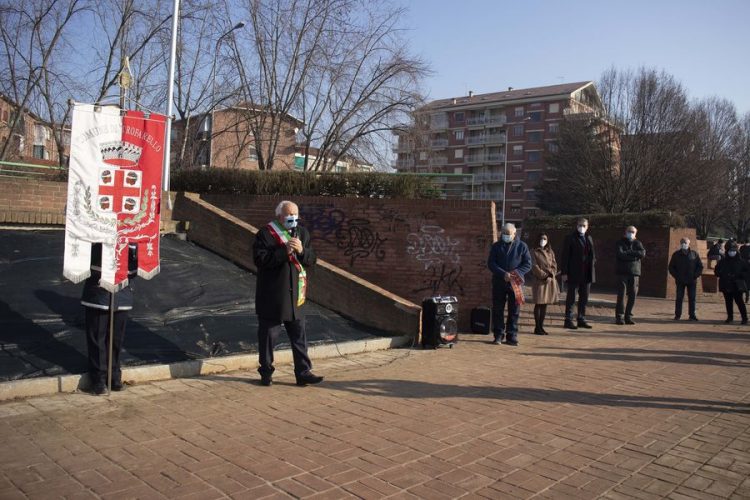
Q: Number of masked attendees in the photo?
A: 7